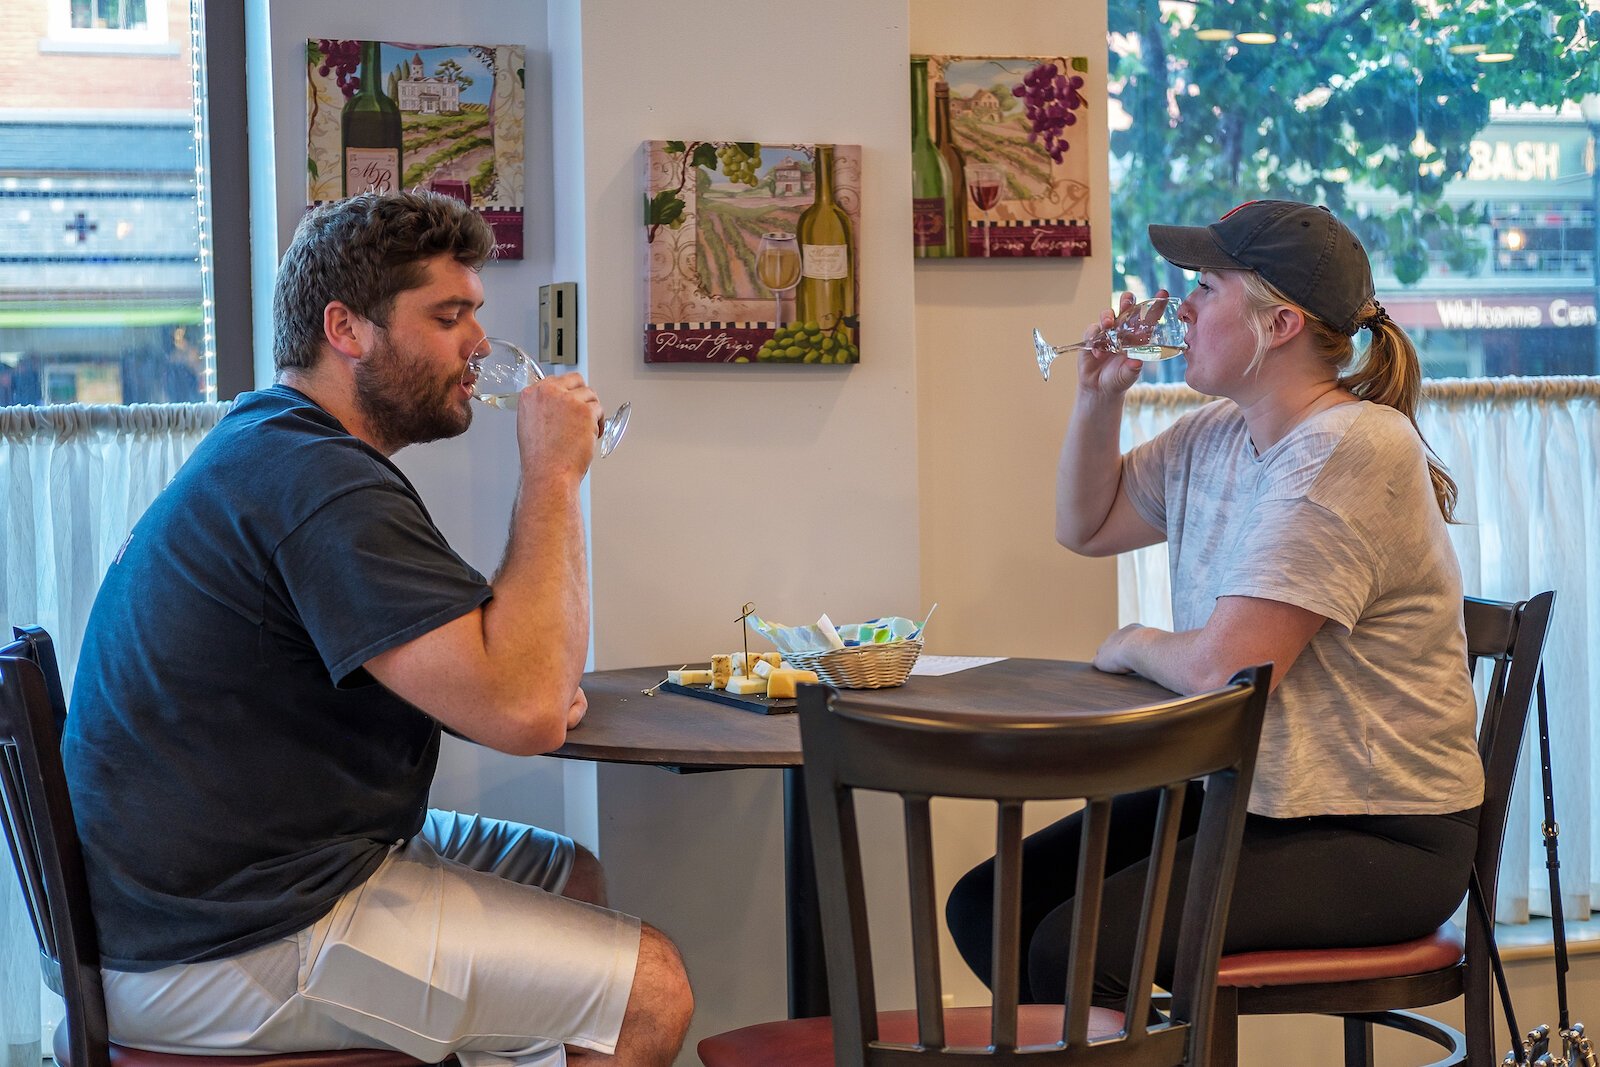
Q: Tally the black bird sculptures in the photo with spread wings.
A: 0